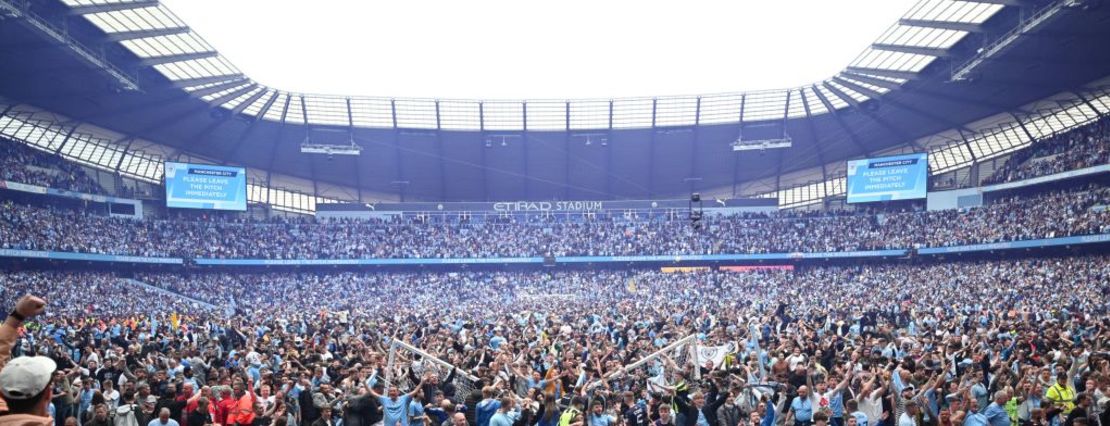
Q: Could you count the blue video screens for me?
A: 2